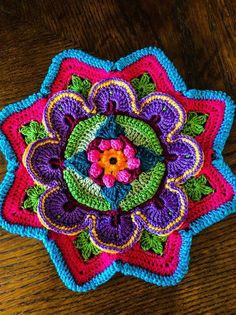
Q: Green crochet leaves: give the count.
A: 8